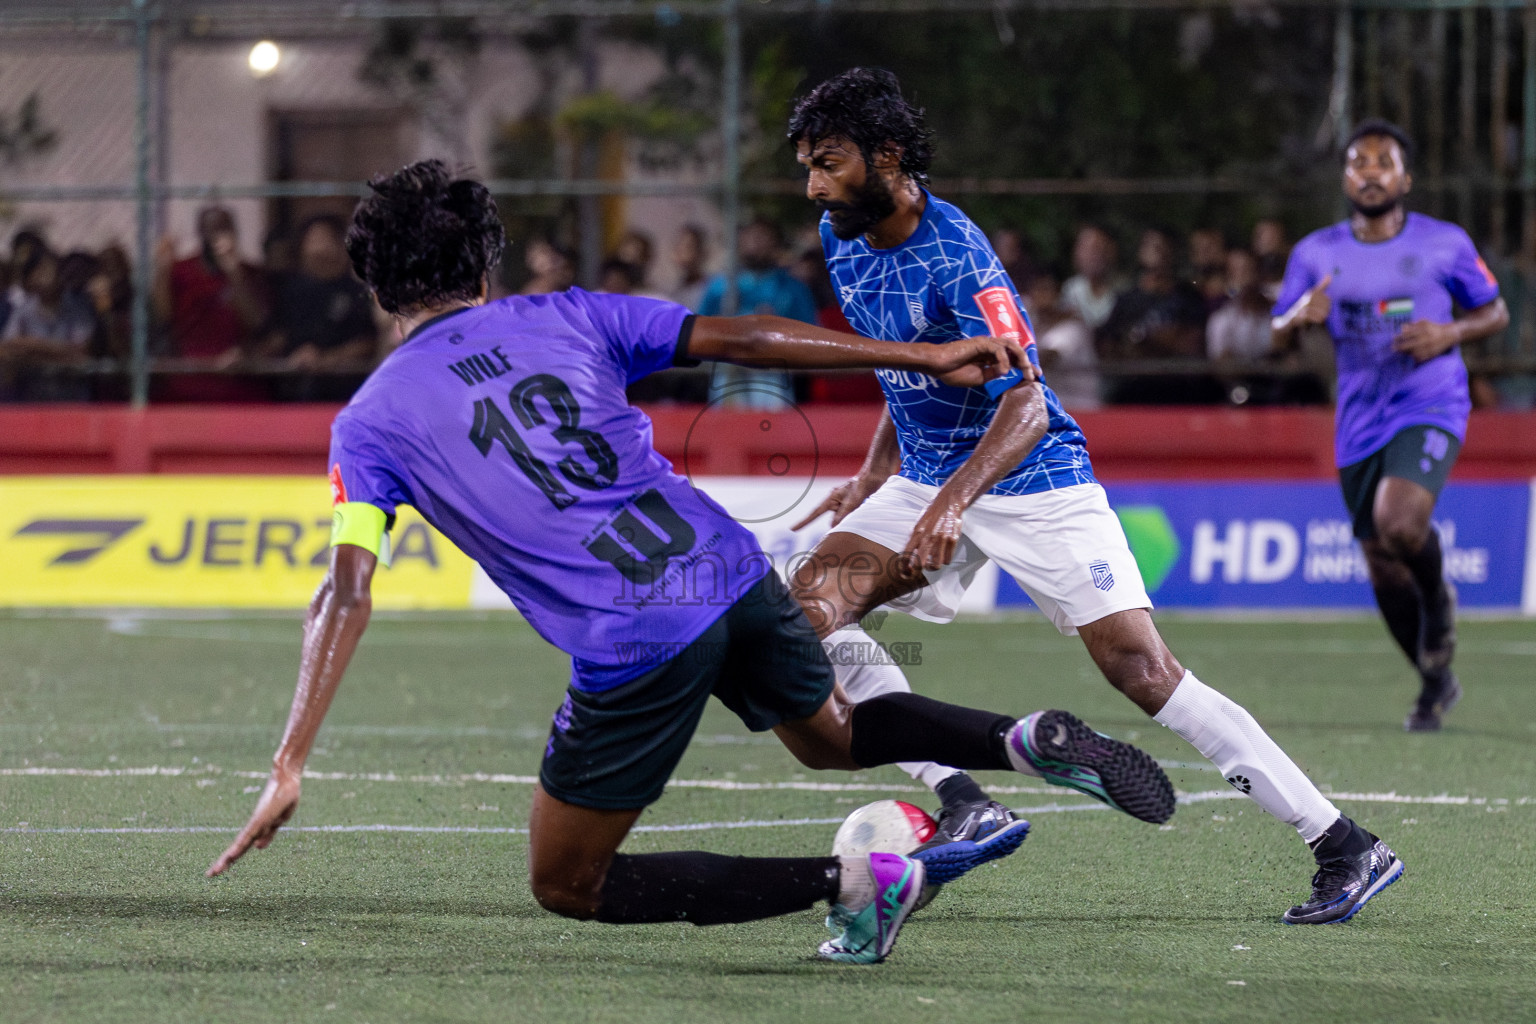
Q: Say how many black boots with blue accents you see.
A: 2